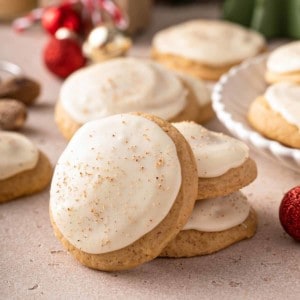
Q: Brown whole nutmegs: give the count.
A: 2